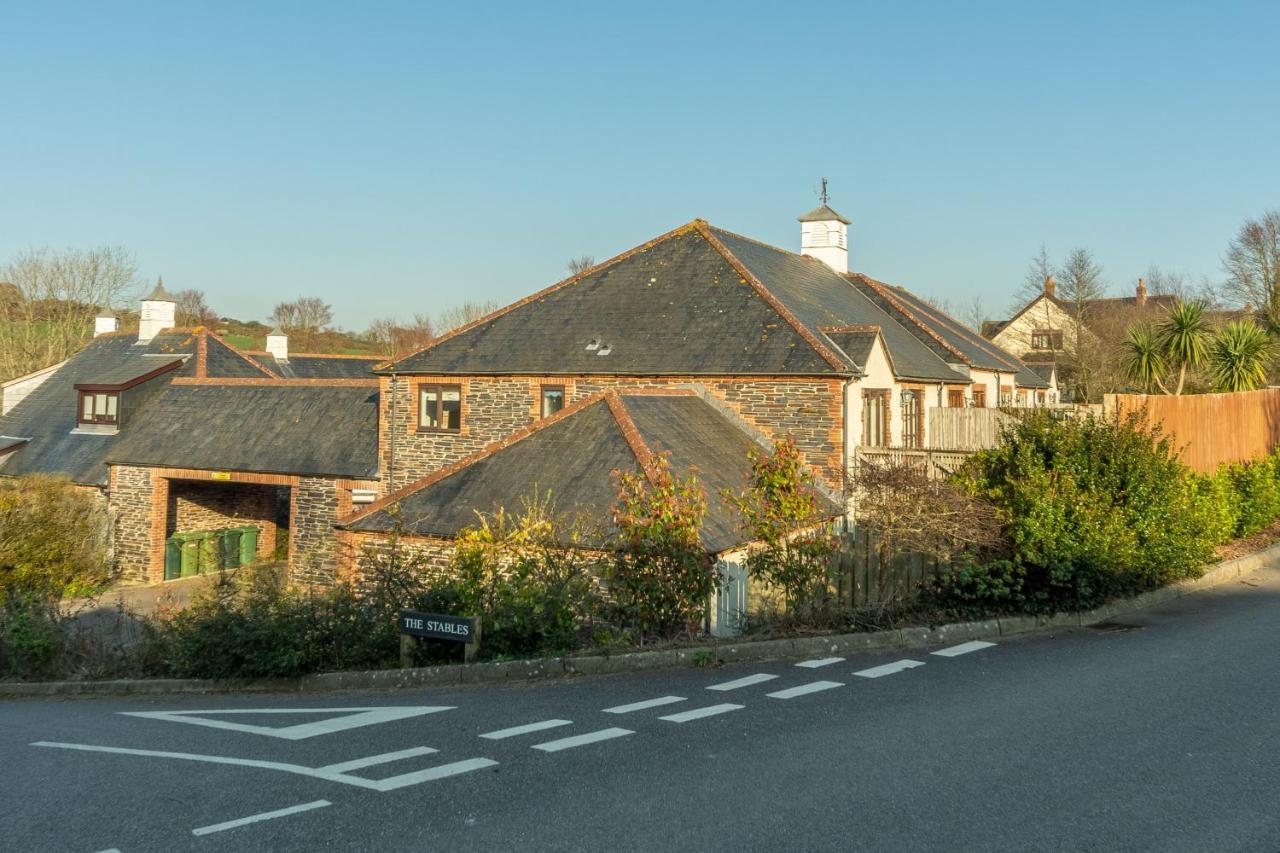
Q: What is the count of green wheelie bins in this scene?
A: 5